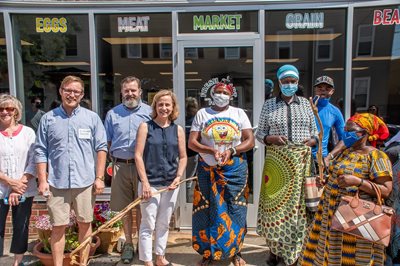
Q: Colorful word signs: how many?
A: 5